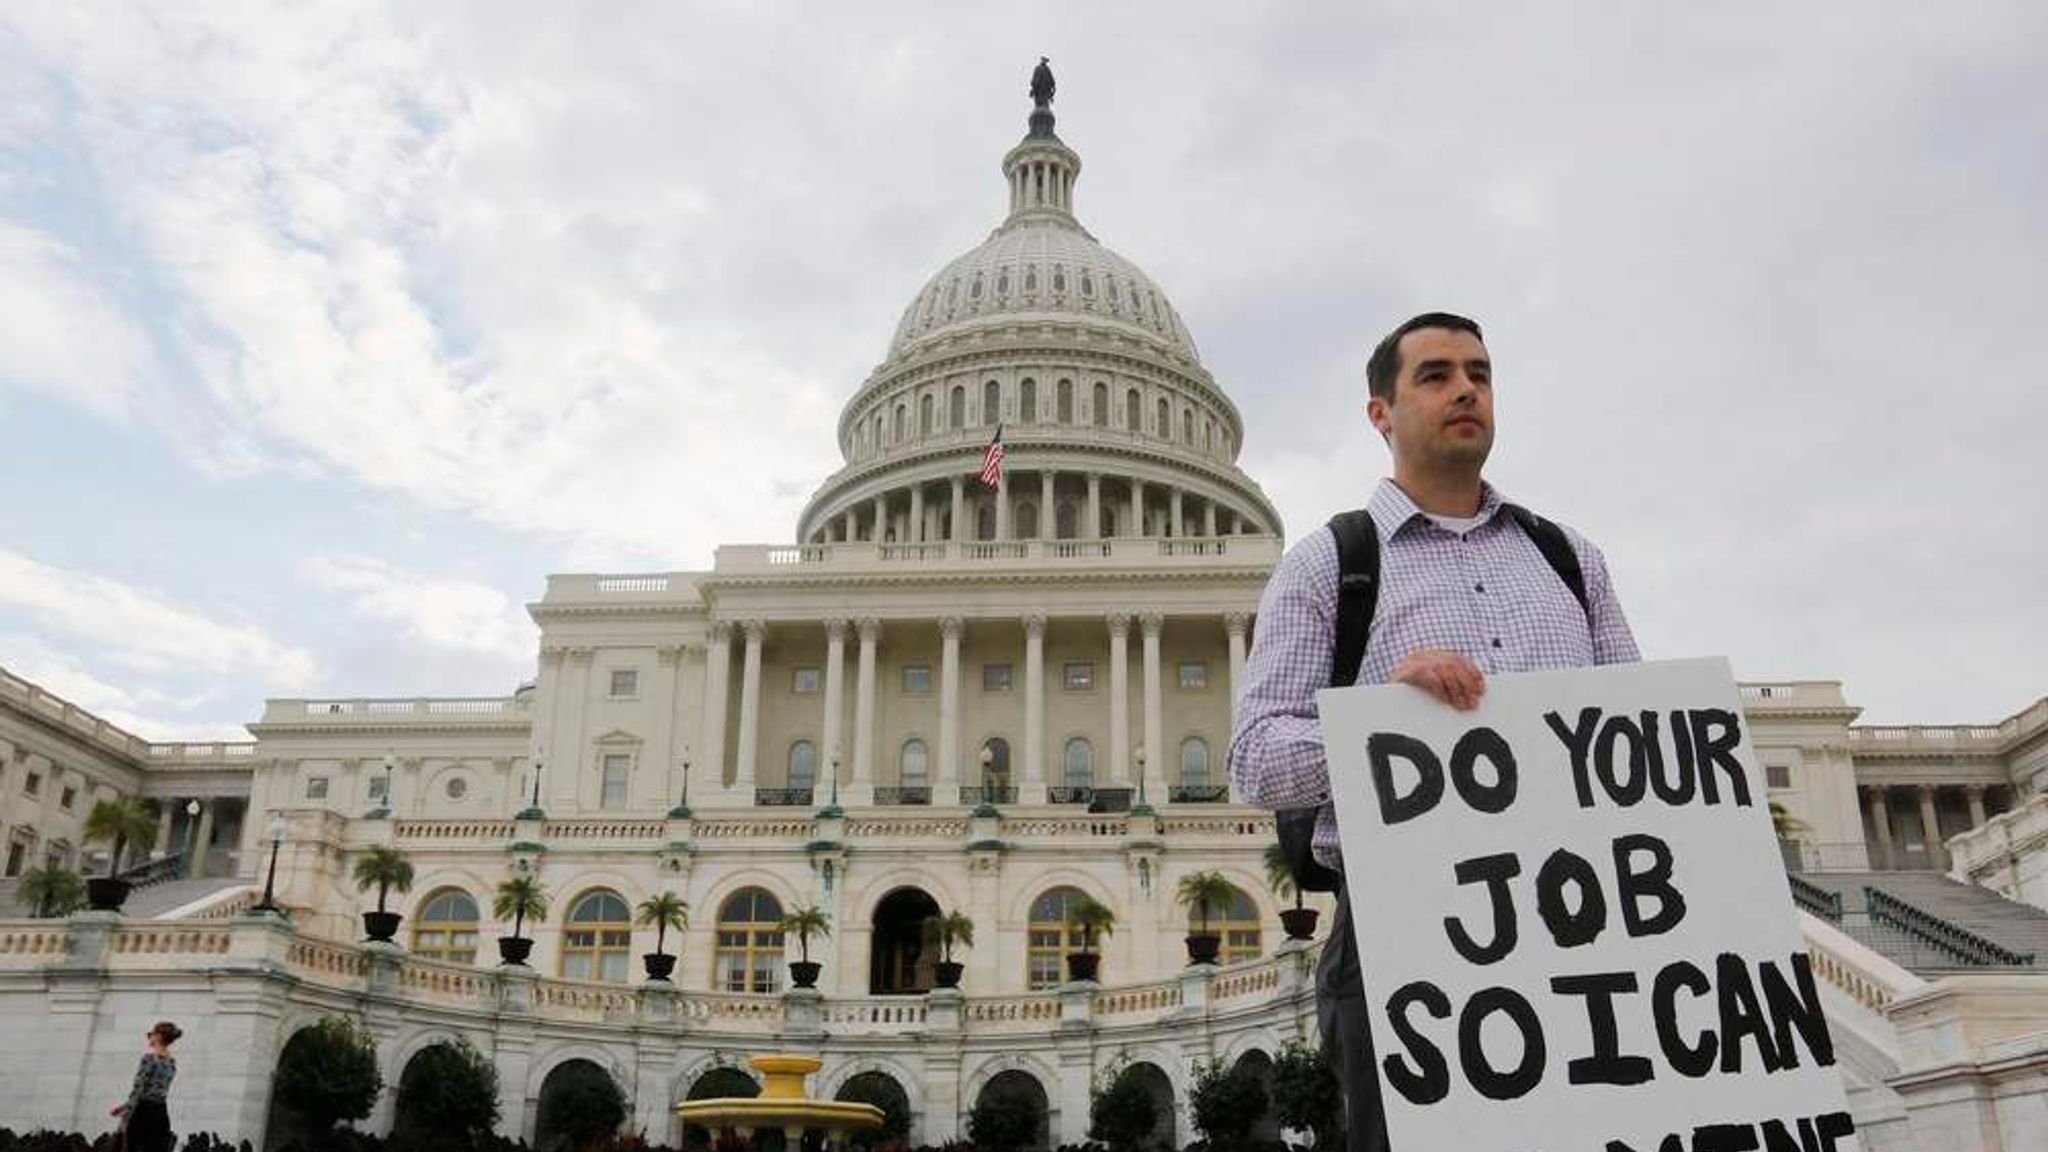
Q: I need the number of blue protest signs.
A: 0